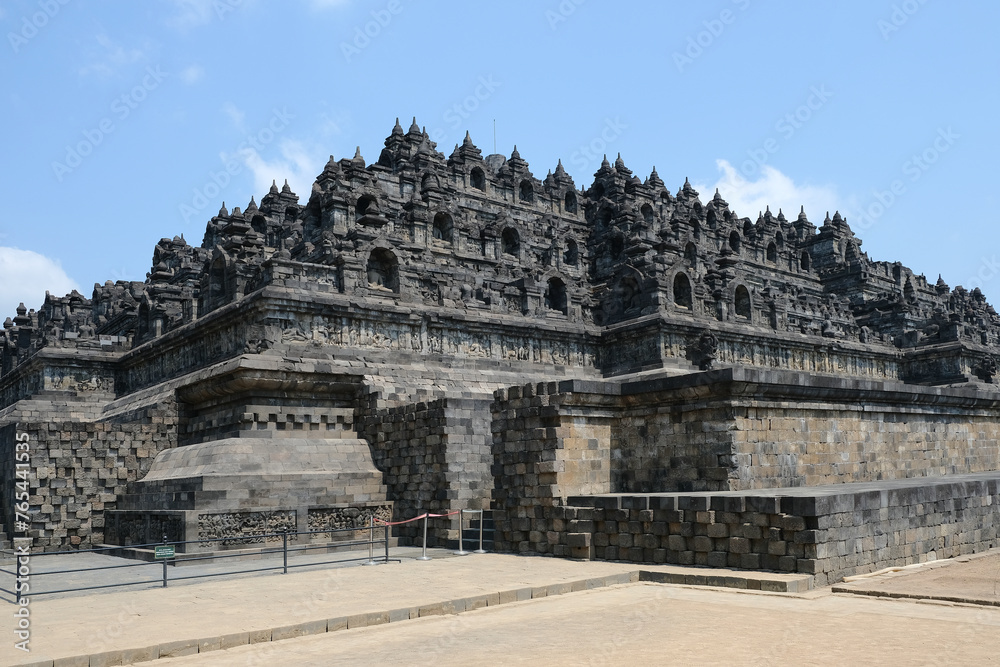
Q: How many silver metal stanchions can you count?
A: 4